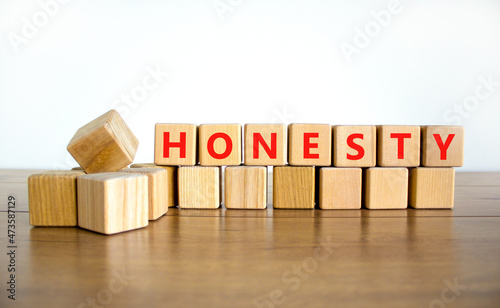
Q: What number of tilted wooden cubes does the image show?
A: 1